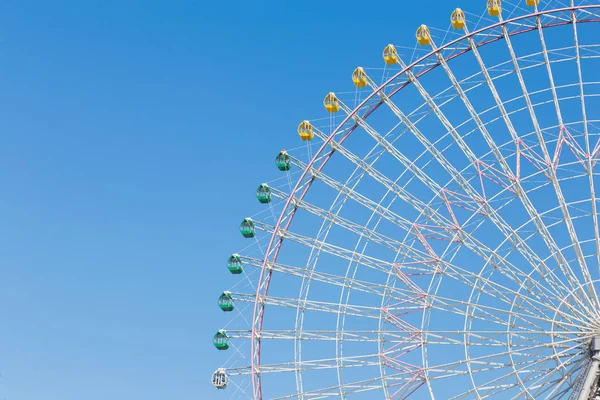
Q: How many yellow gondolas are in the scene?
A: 8